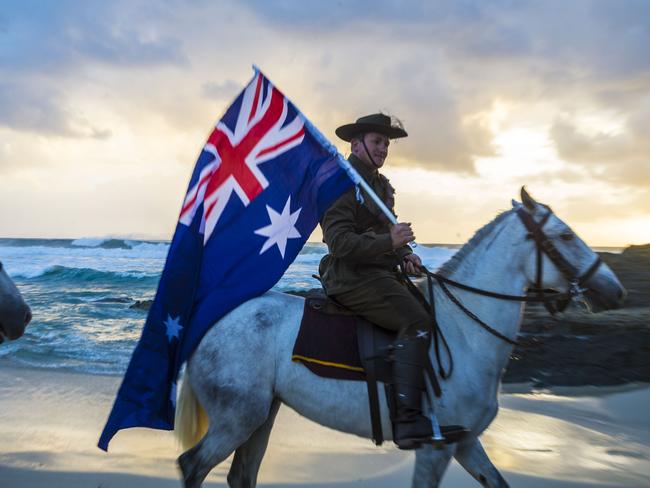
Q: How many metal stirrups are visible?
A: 1